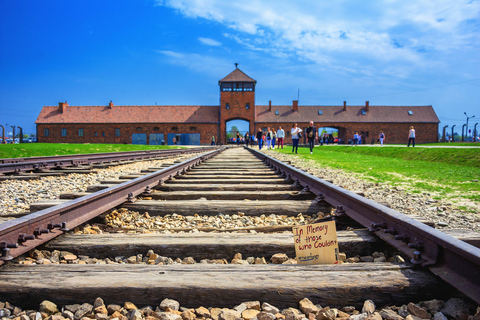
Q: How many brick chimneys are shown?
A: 6